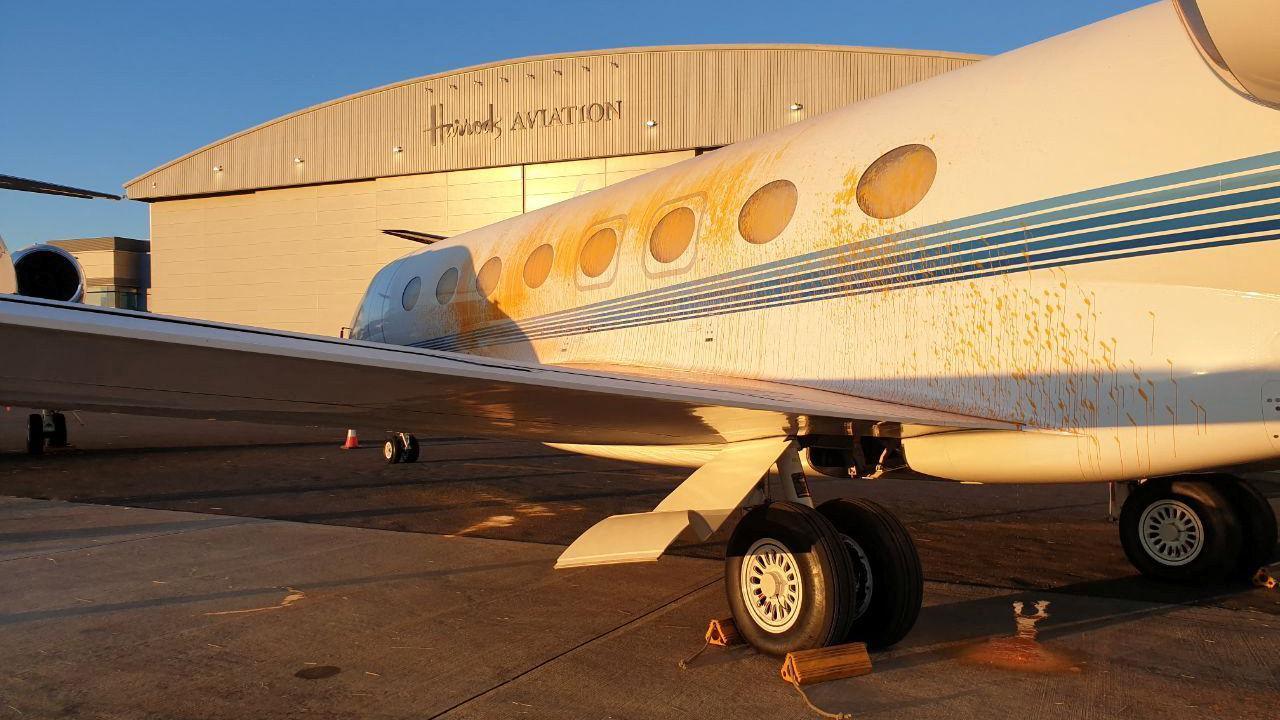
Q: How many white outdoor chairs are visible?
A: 0